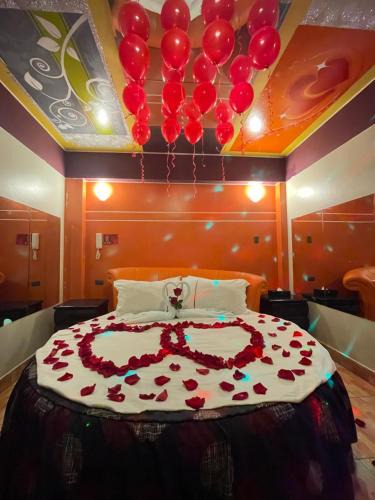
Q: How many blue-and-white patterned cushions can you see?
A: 0